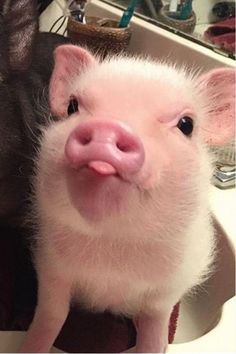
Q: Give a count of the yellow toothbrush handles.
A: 0